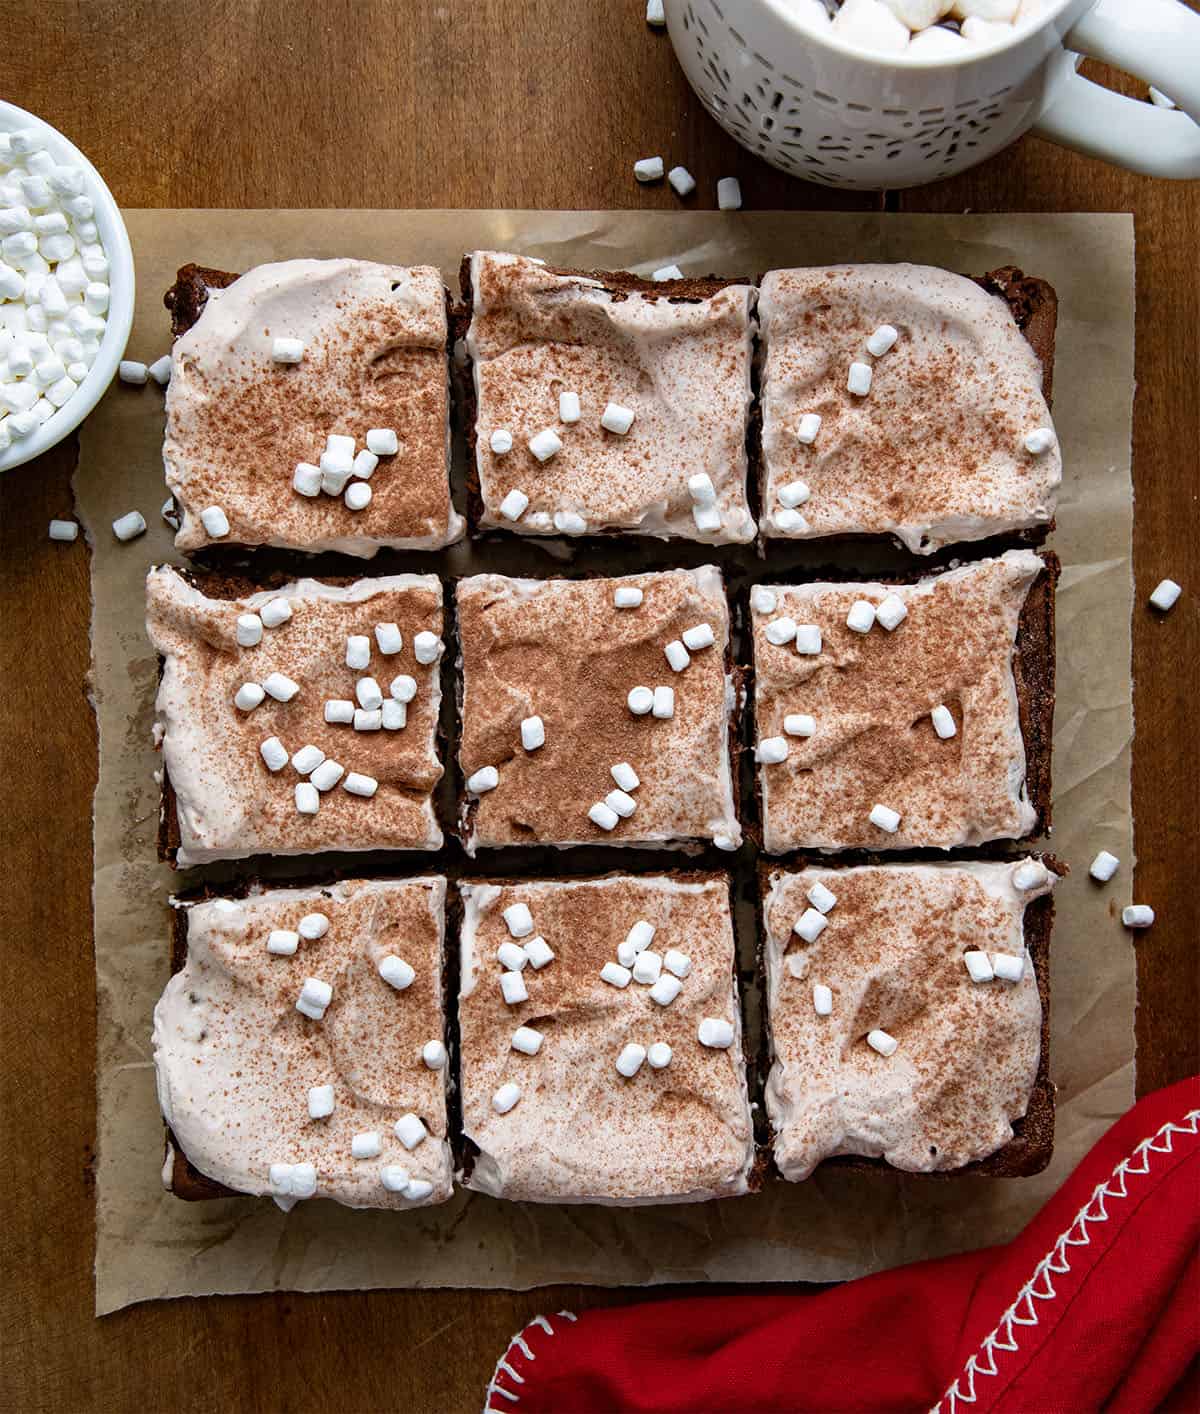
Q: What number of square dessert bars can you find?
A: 9